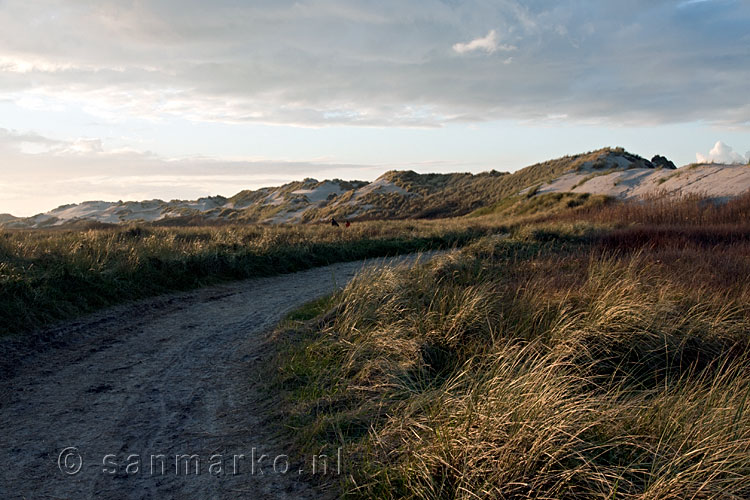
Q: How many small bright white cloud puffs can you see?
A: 2